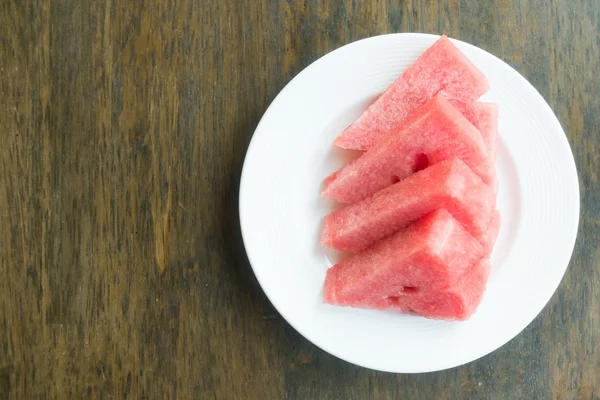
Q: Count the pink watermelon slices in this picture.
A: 4